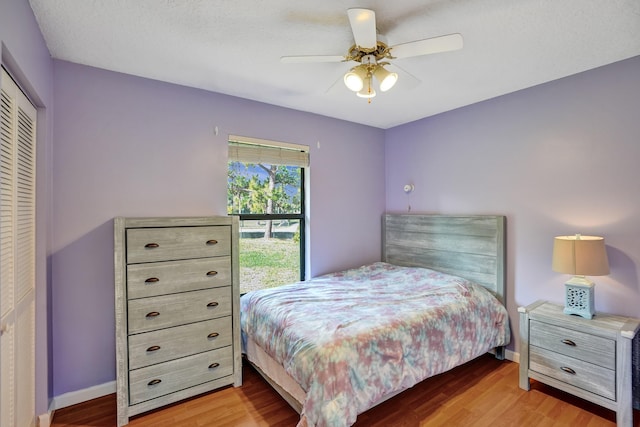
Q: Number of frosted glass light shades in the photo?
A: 3